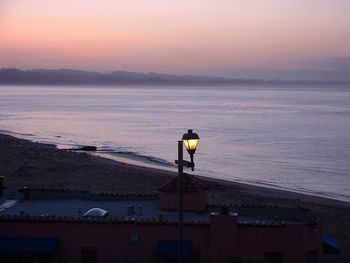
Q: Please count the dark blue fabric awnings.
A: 3